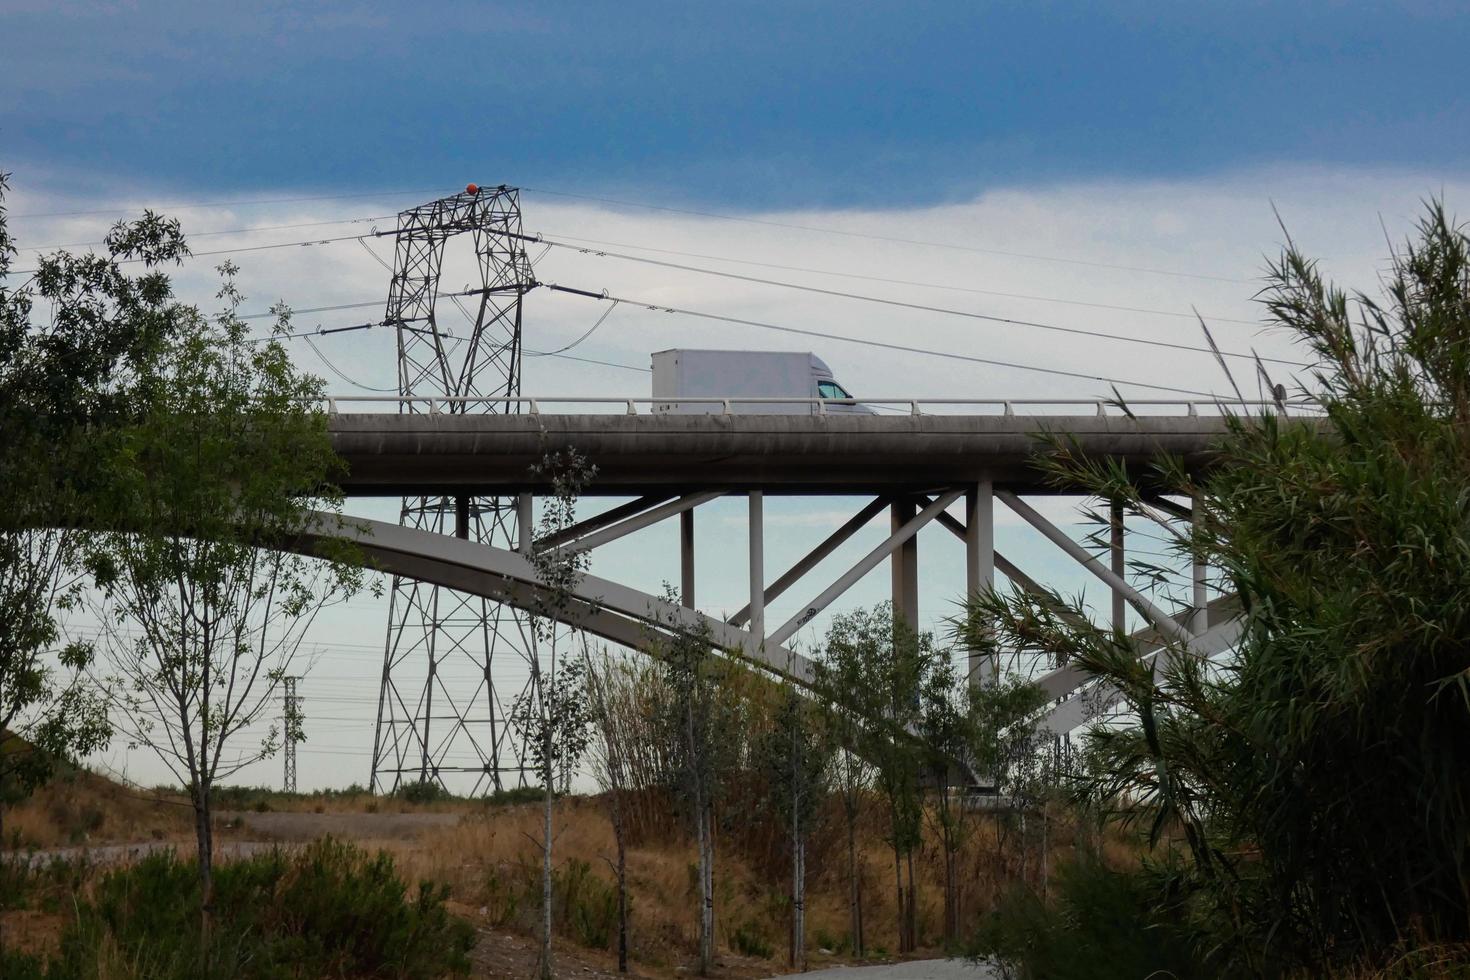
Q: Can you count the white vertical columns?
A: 4